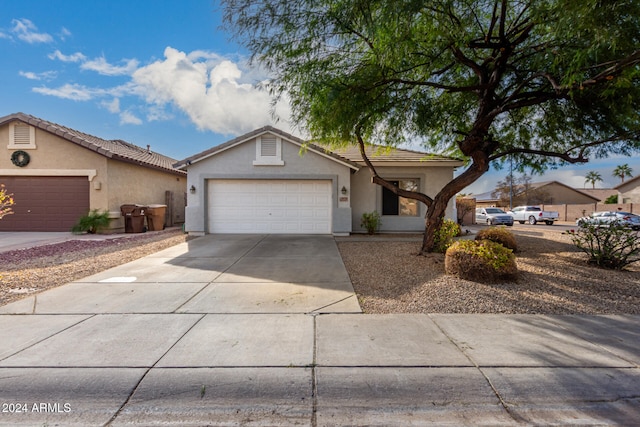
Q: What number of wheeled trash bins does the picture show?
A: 2